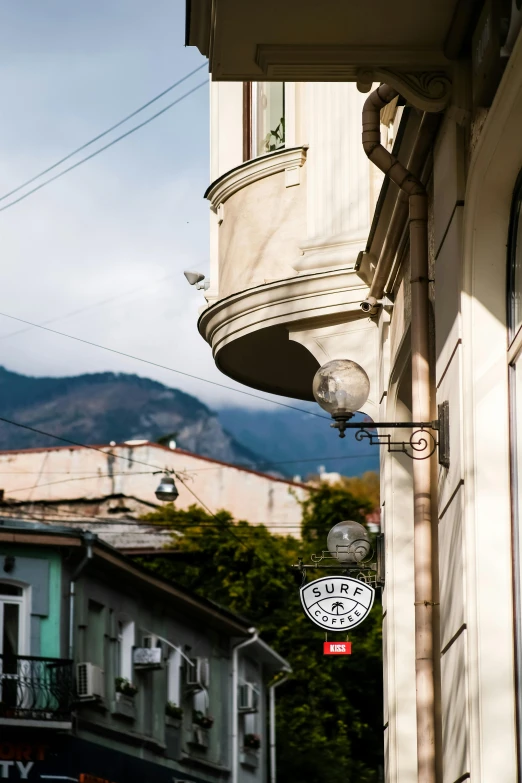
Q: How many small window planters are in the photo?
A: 4